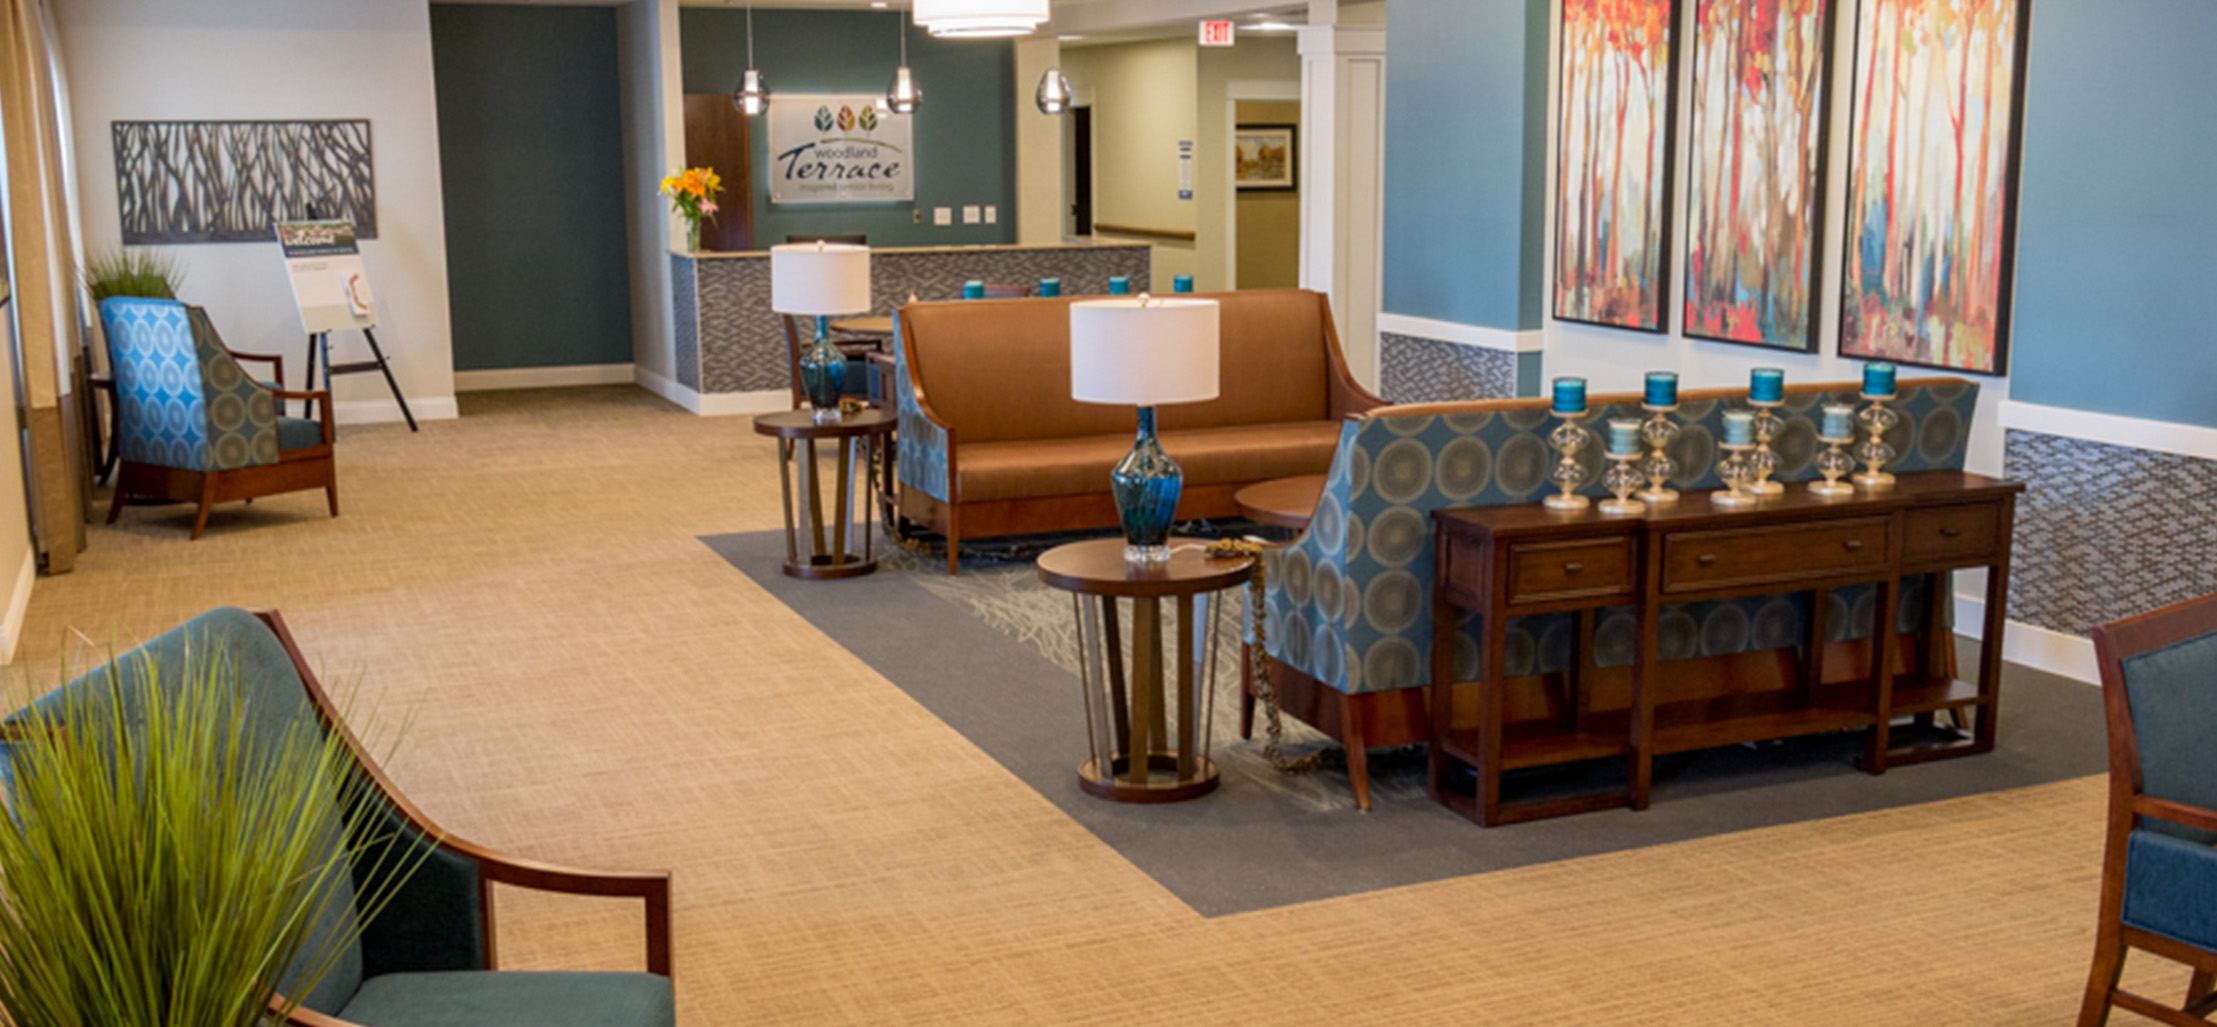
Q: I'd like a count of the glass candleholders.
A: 7